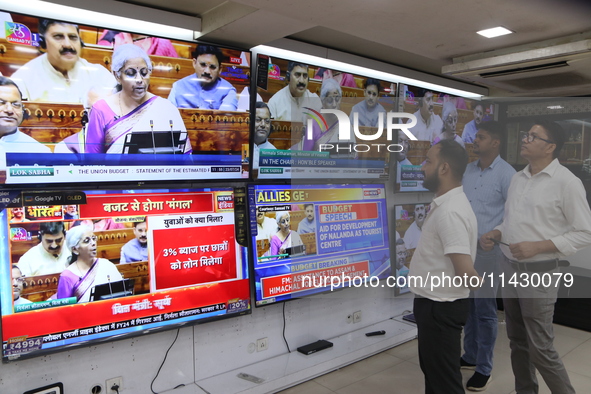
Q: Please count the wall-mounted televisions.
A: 6